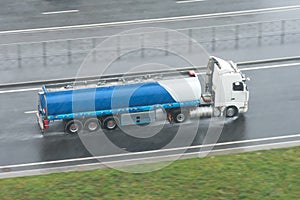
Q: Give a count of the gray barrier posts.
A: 12